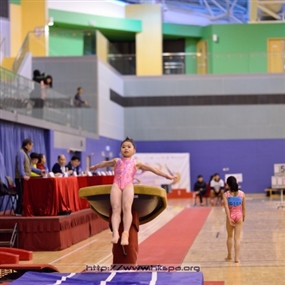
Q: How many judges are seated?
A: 4